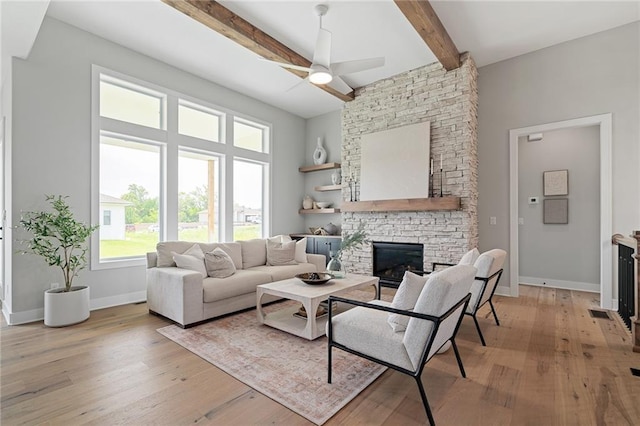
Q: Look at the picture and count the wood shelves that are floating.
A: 3